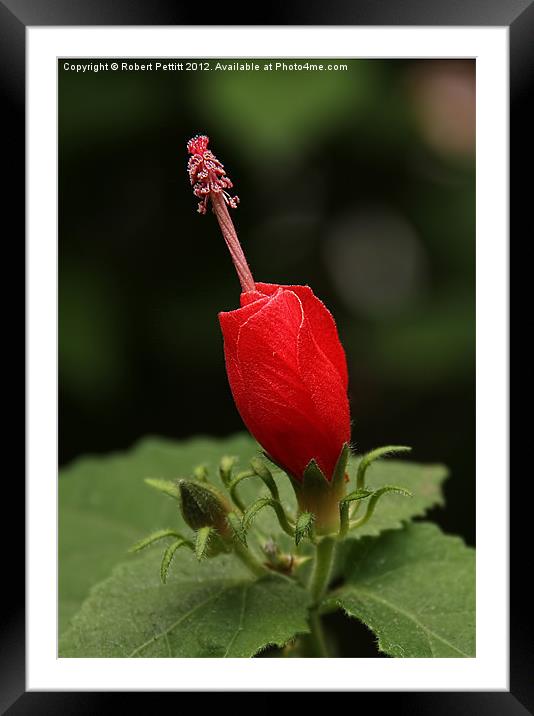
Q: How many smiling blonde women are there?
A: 0